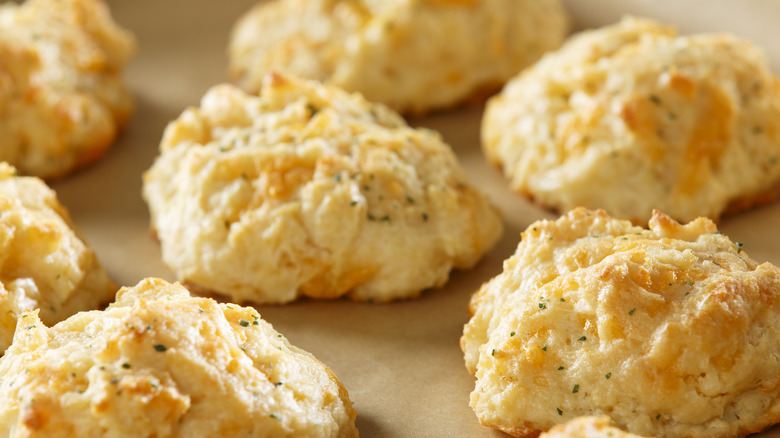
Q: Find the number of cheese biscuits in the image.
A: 8